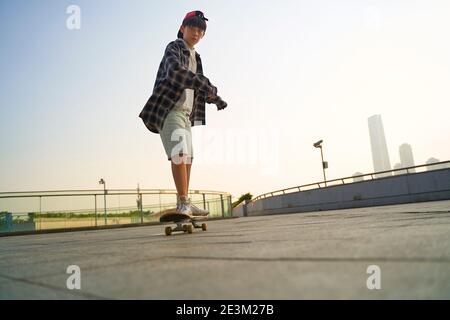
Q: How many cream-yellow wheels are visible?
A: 4